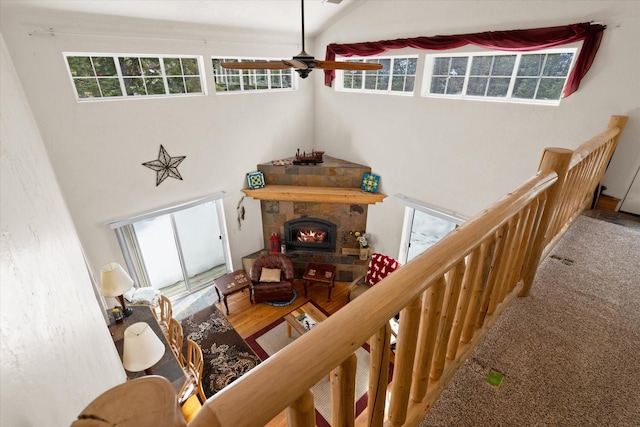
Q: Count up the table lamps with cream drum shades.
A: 2